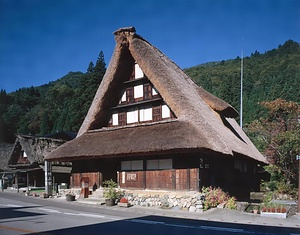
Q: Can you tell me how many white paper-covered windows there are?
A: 8